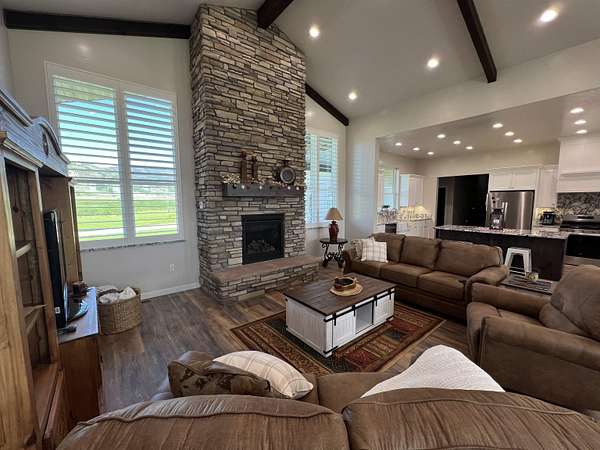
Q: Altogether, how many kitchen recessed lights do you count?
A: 12